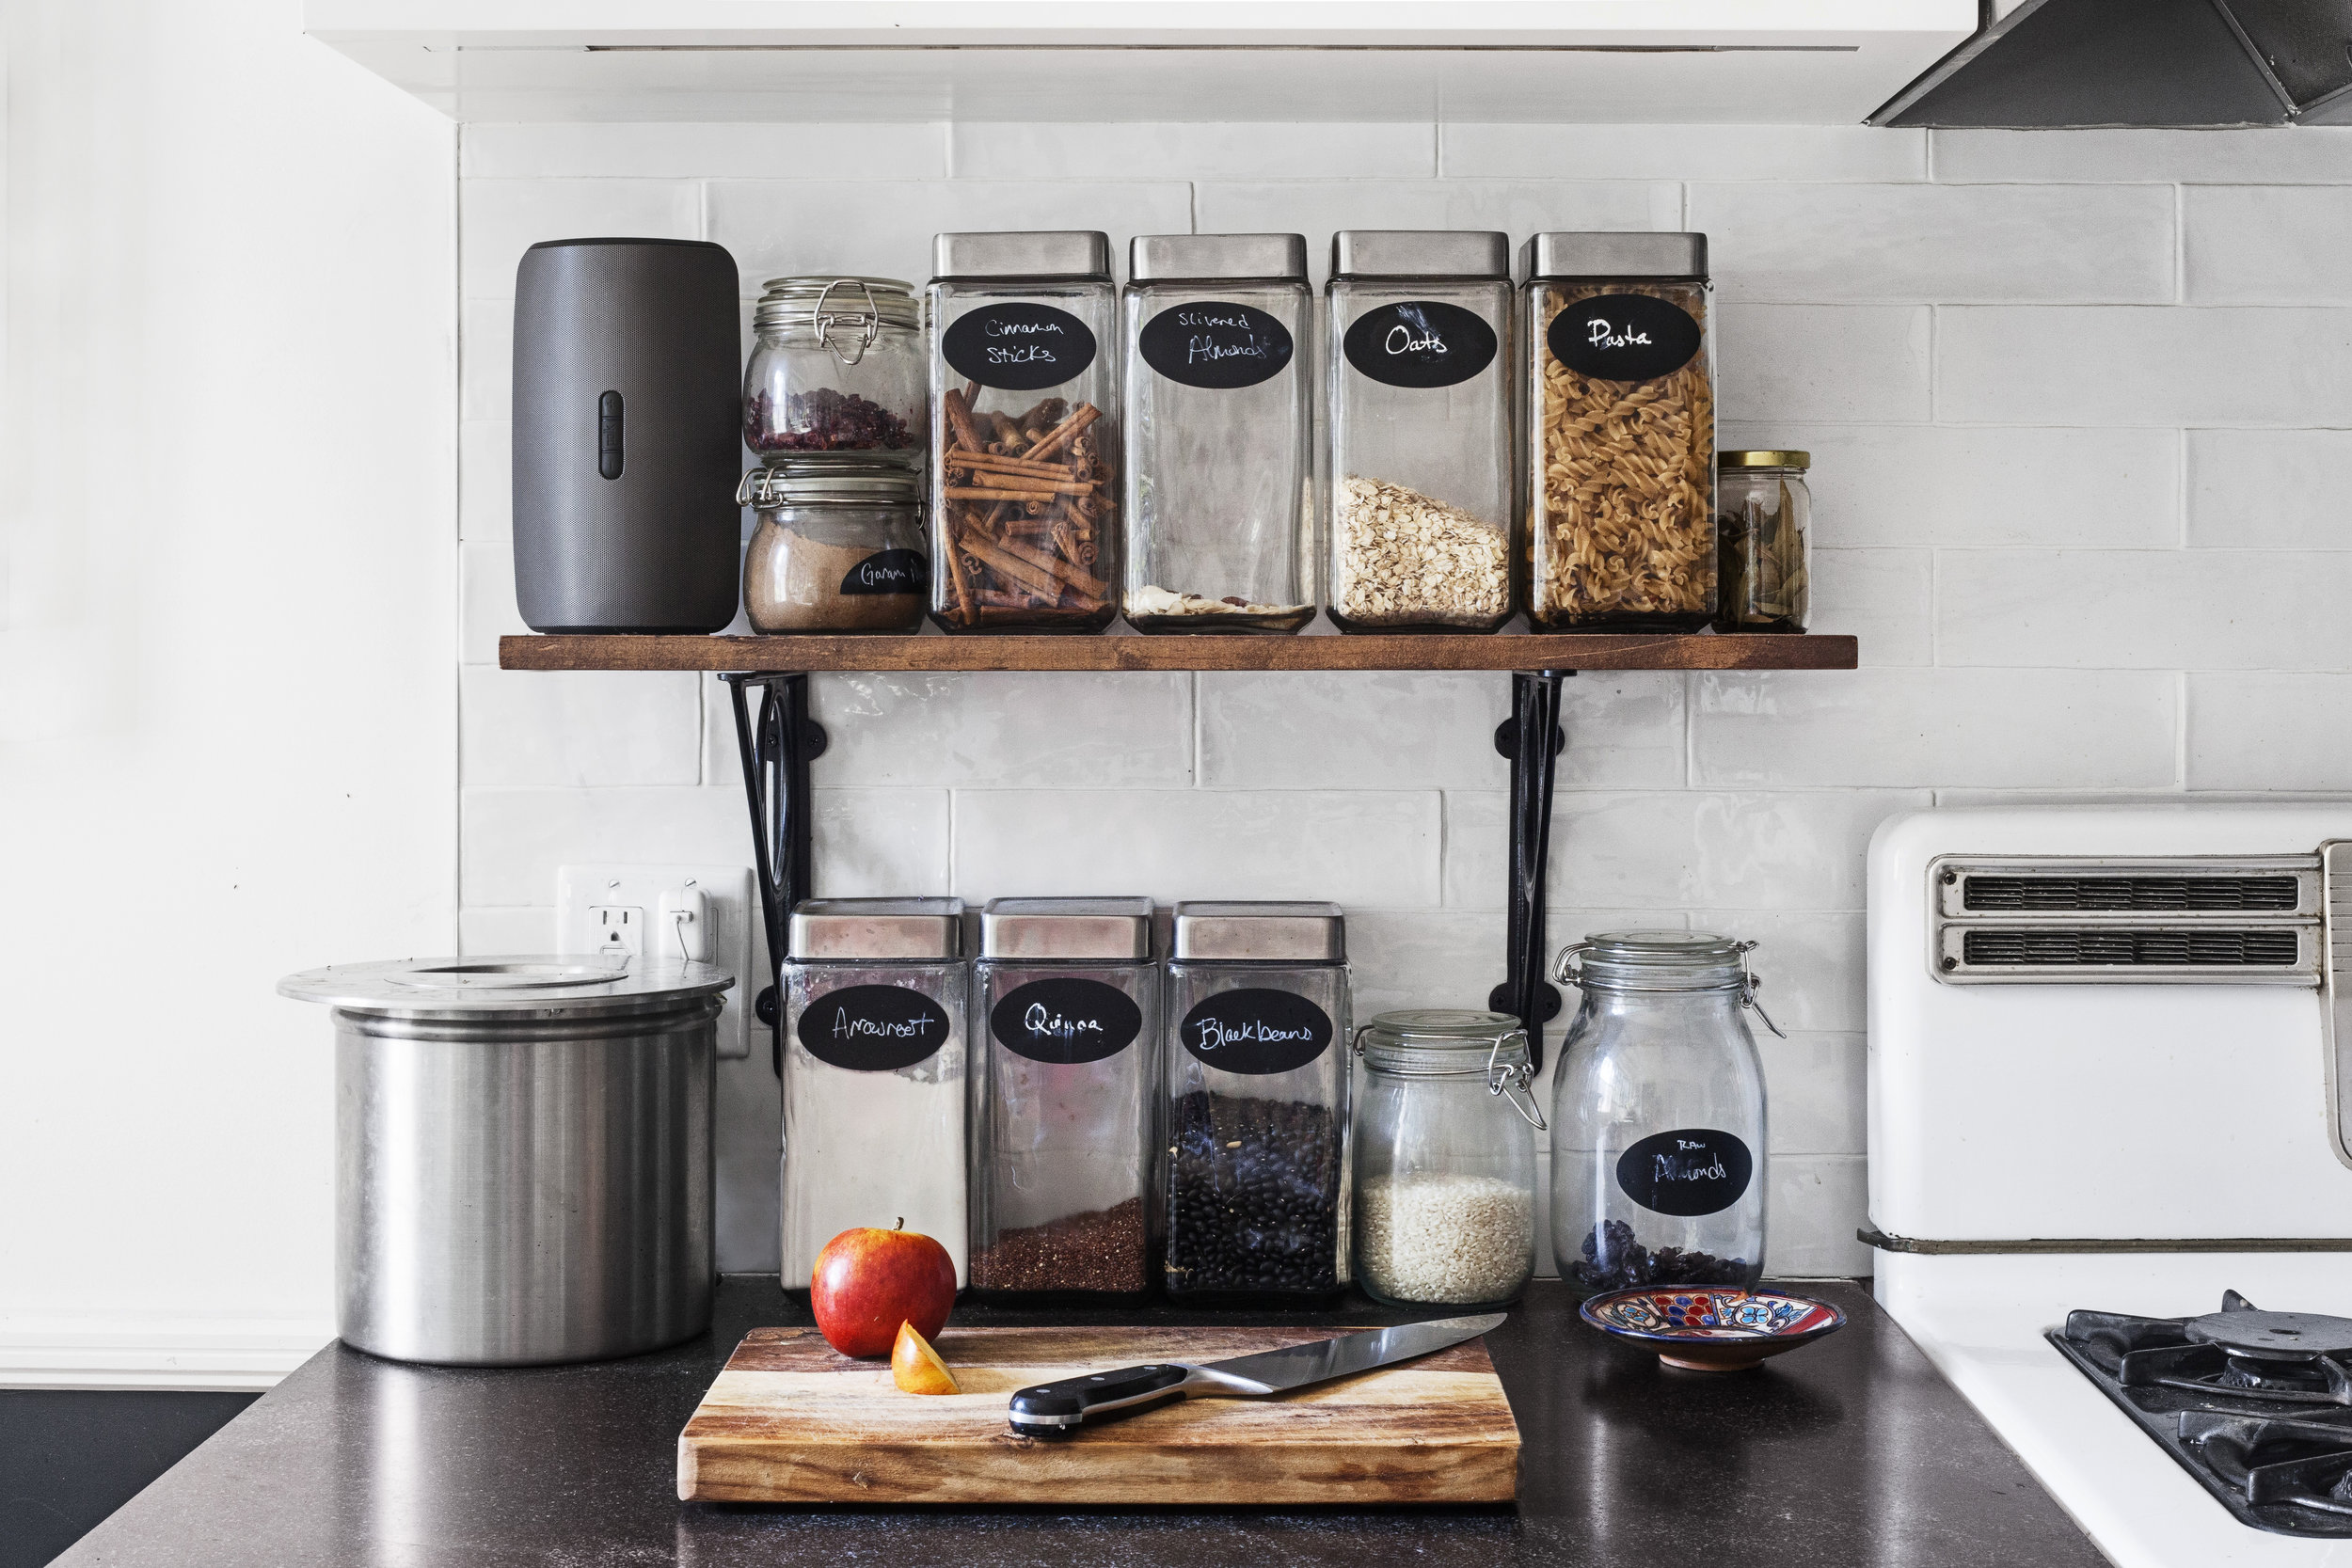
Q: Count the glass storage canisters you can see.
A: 12